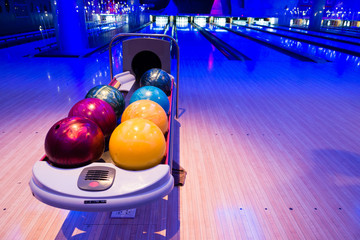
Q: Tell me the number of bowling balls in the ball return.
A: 7